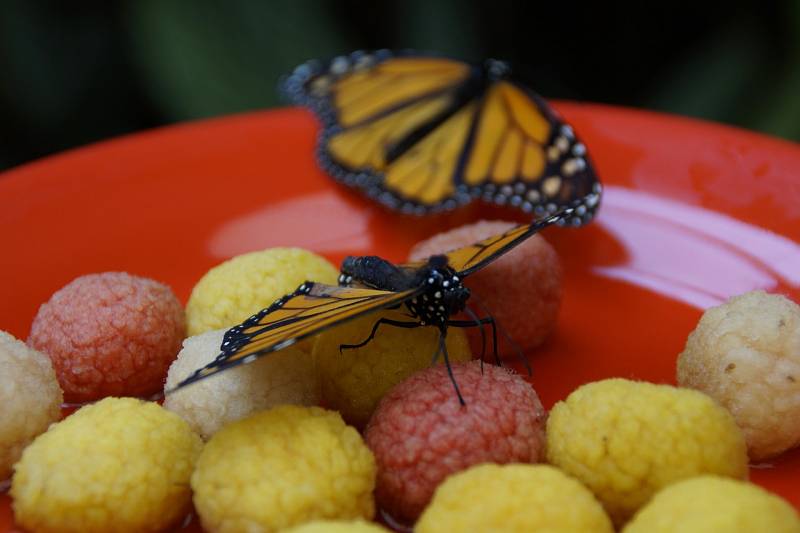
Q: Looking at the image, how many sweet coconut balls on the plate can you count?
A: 14